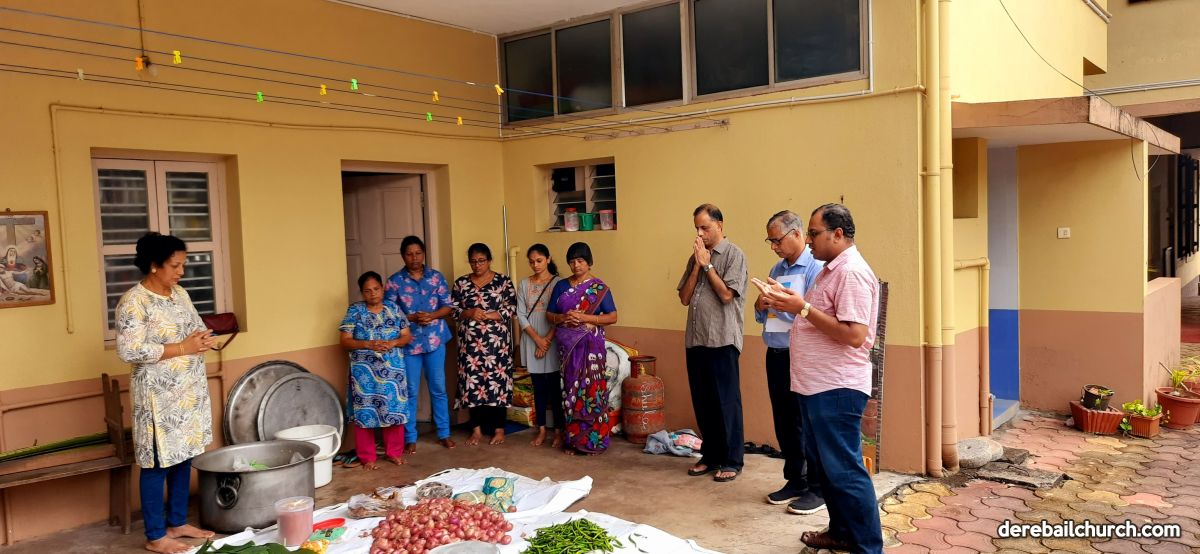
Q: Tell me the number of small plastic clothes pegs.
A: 10